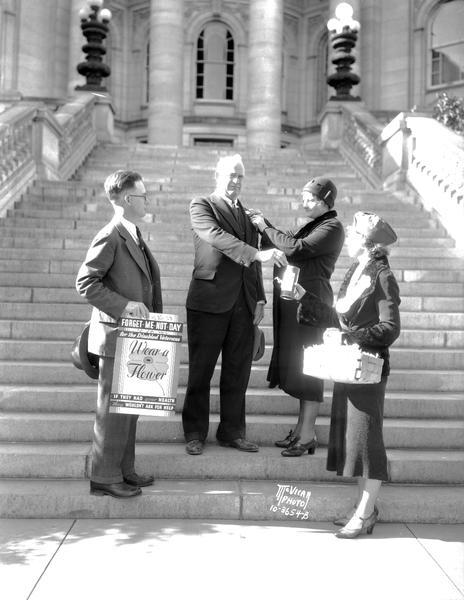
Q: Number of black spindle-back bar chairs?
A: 0